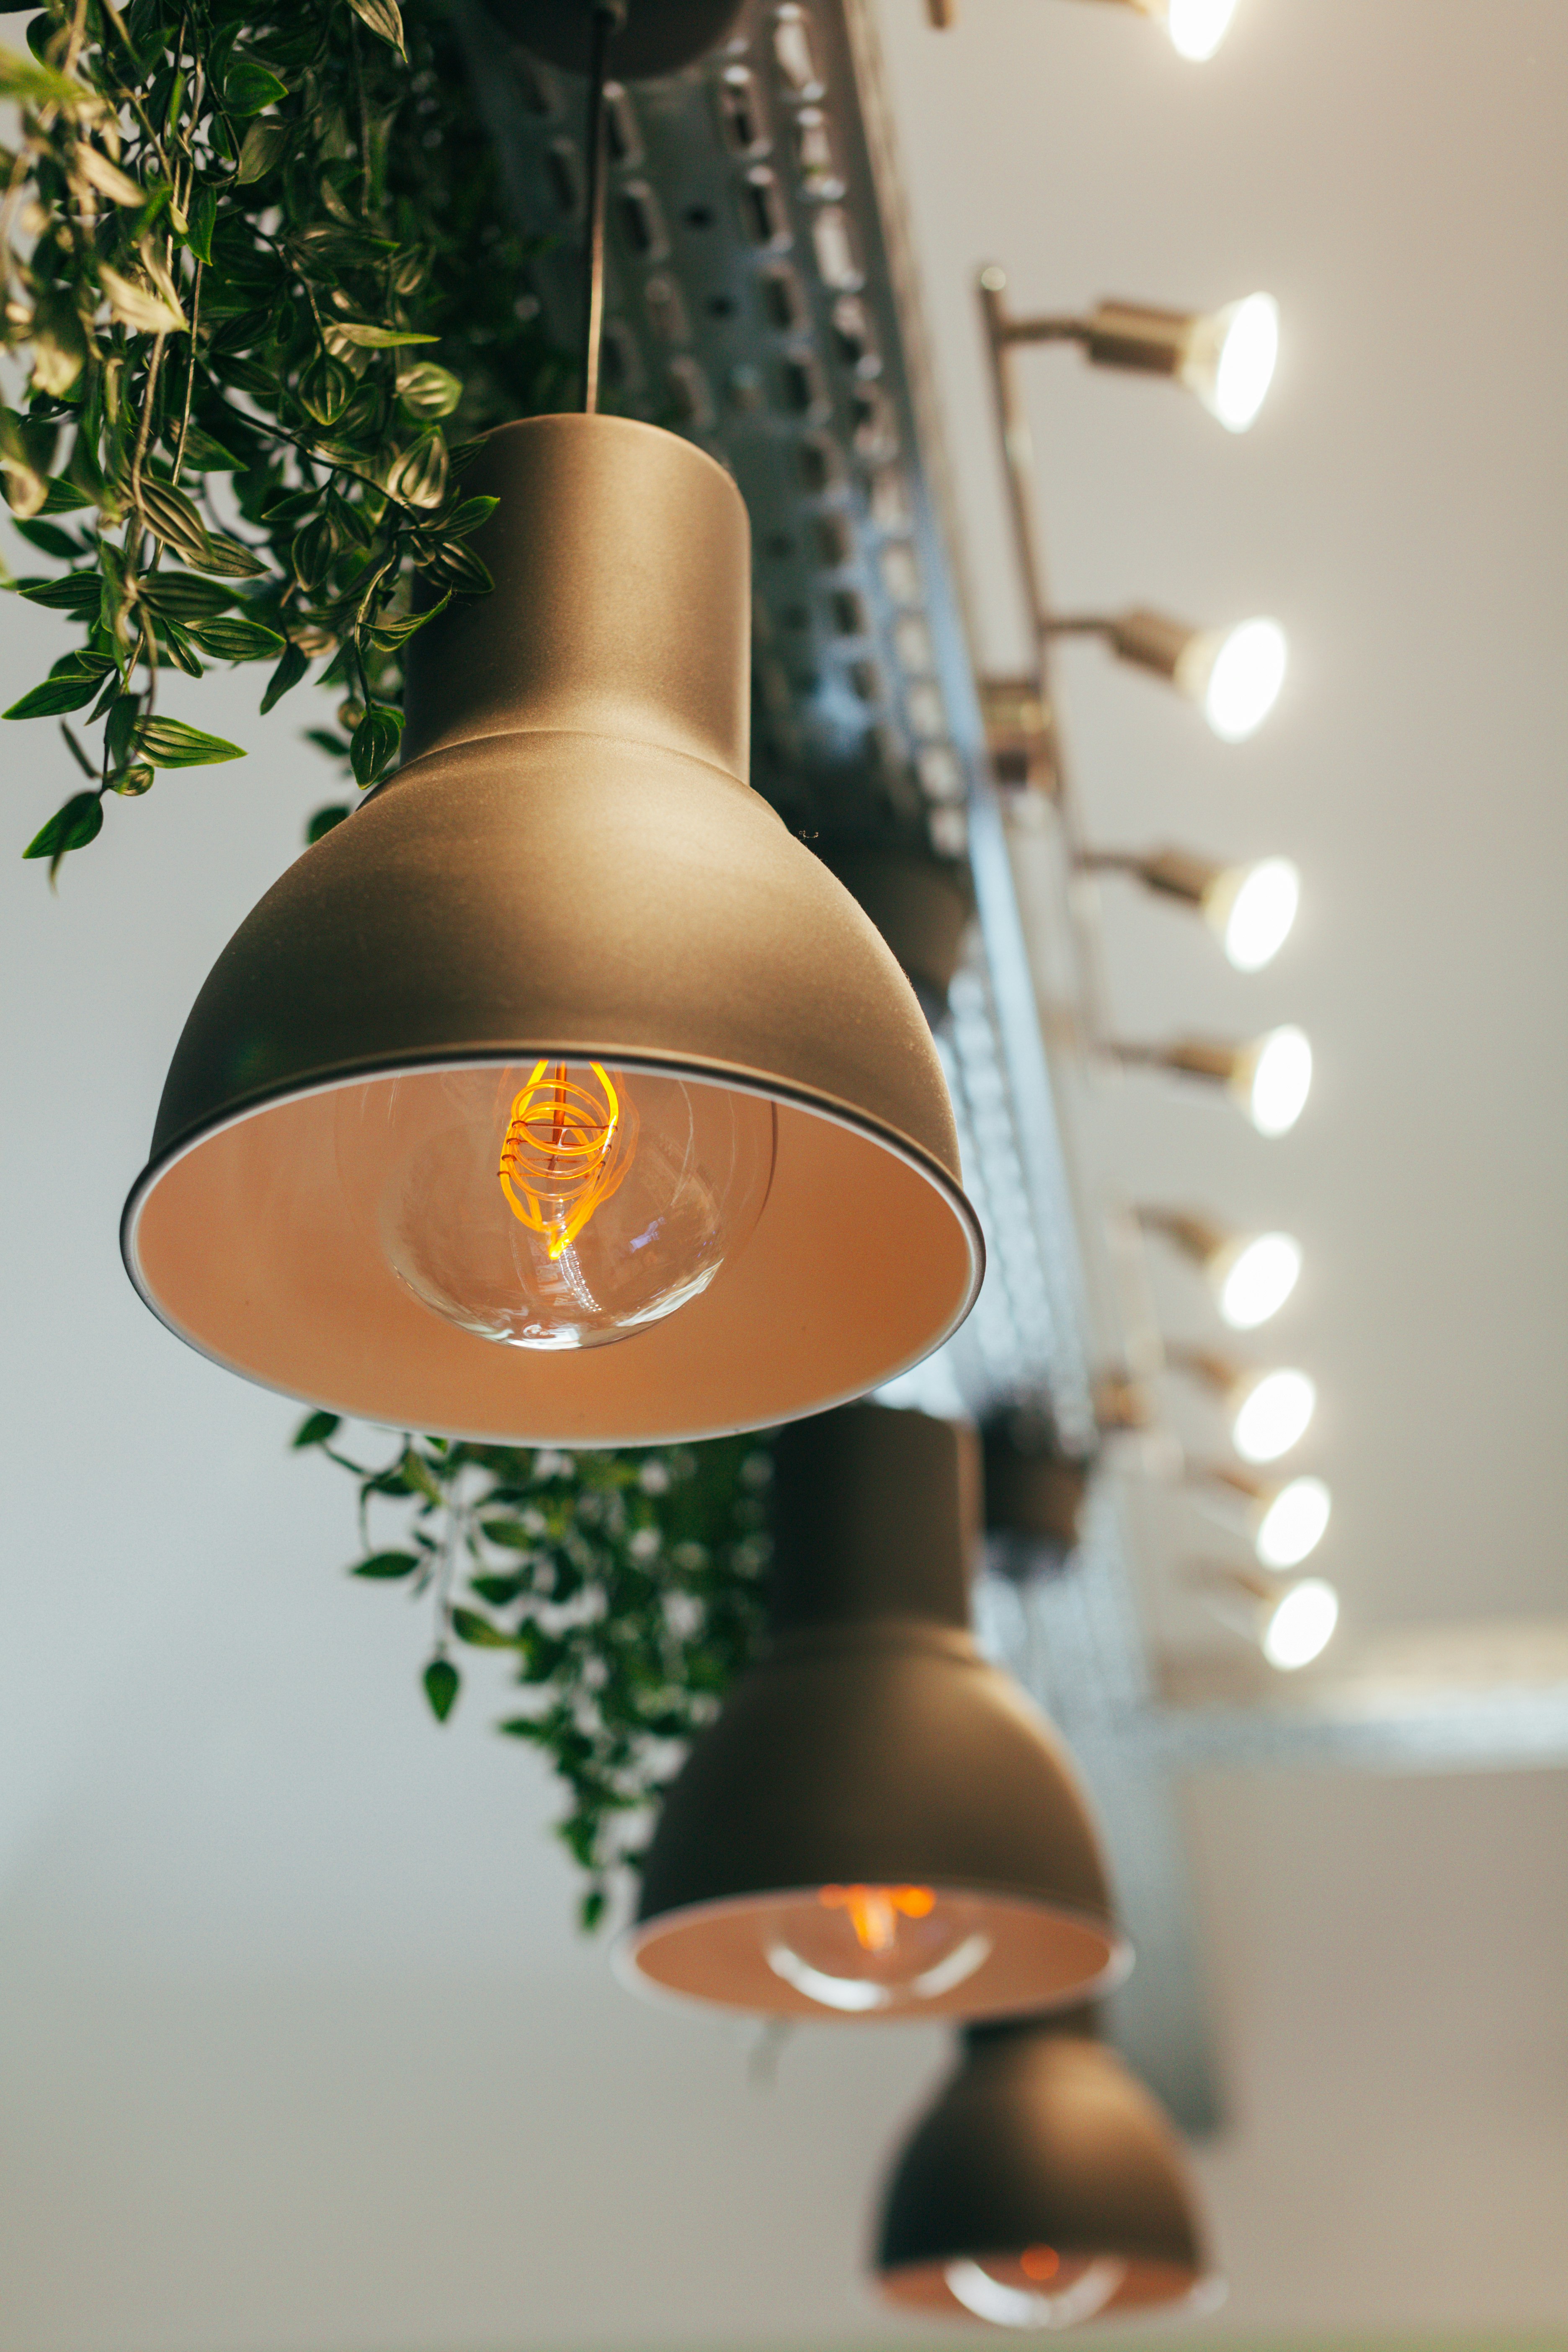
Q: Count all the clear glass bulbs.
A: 3